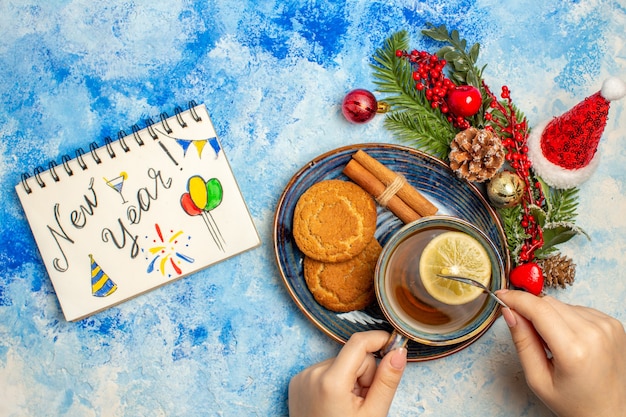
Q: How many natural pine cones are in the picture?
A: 2